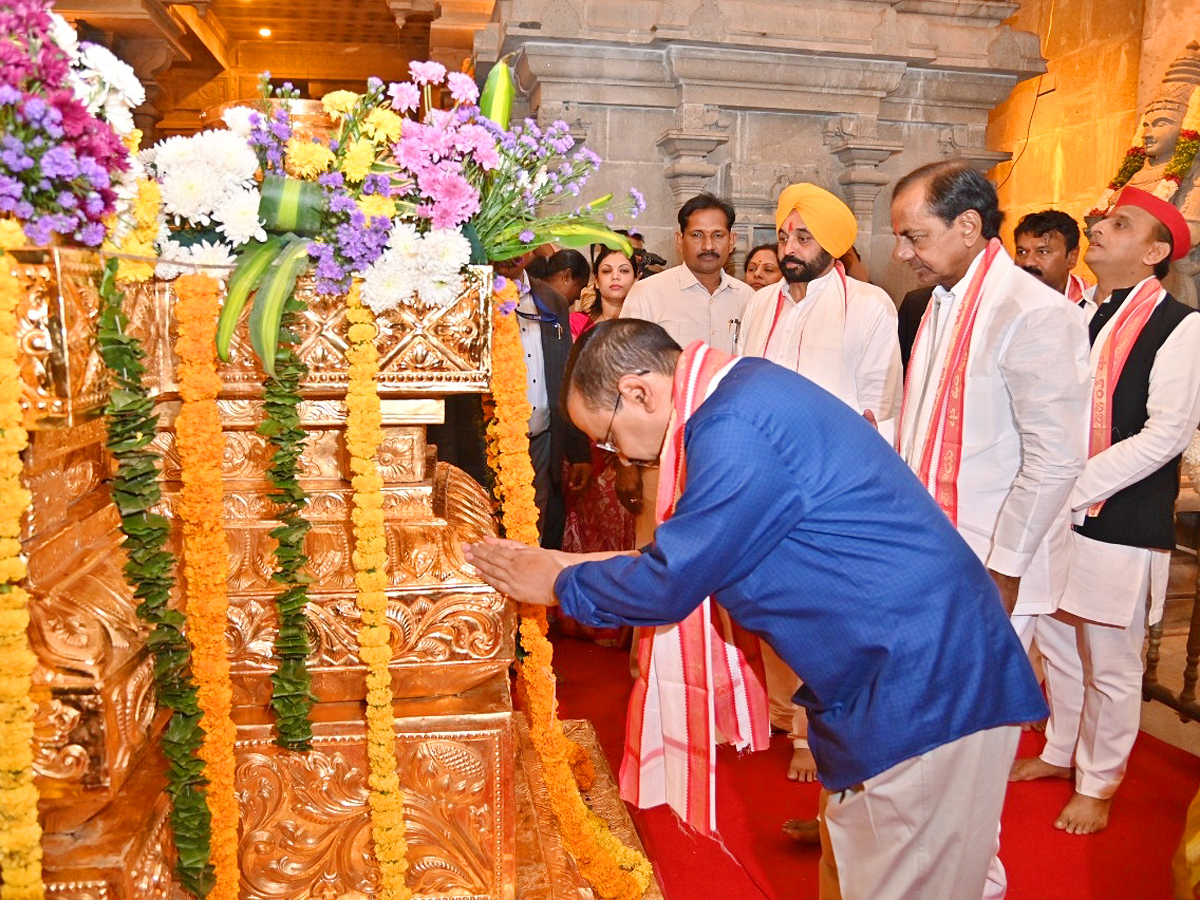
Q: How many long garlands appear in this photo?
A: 6